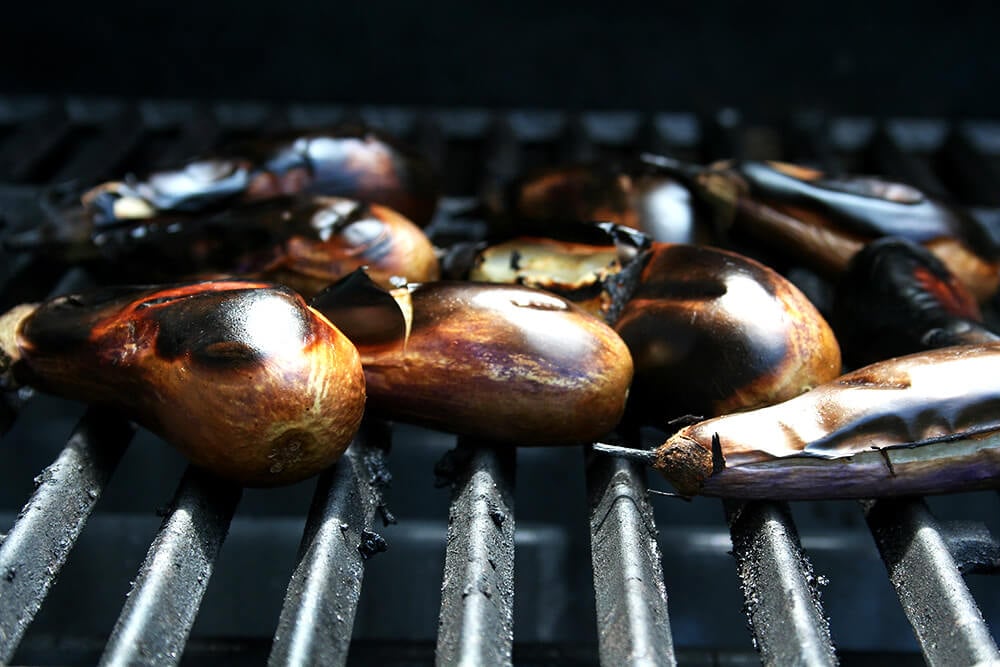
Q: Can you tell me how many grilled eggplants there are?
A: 9